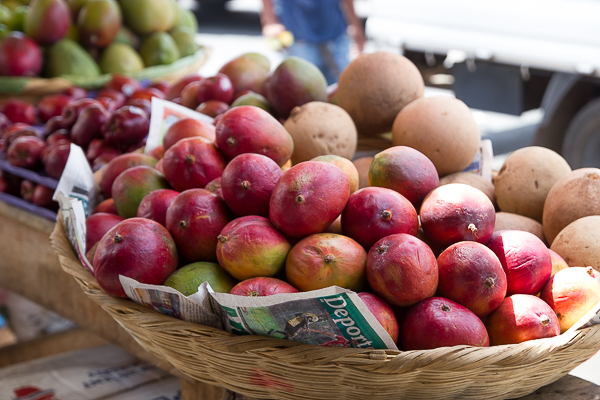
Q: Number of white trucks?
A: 1